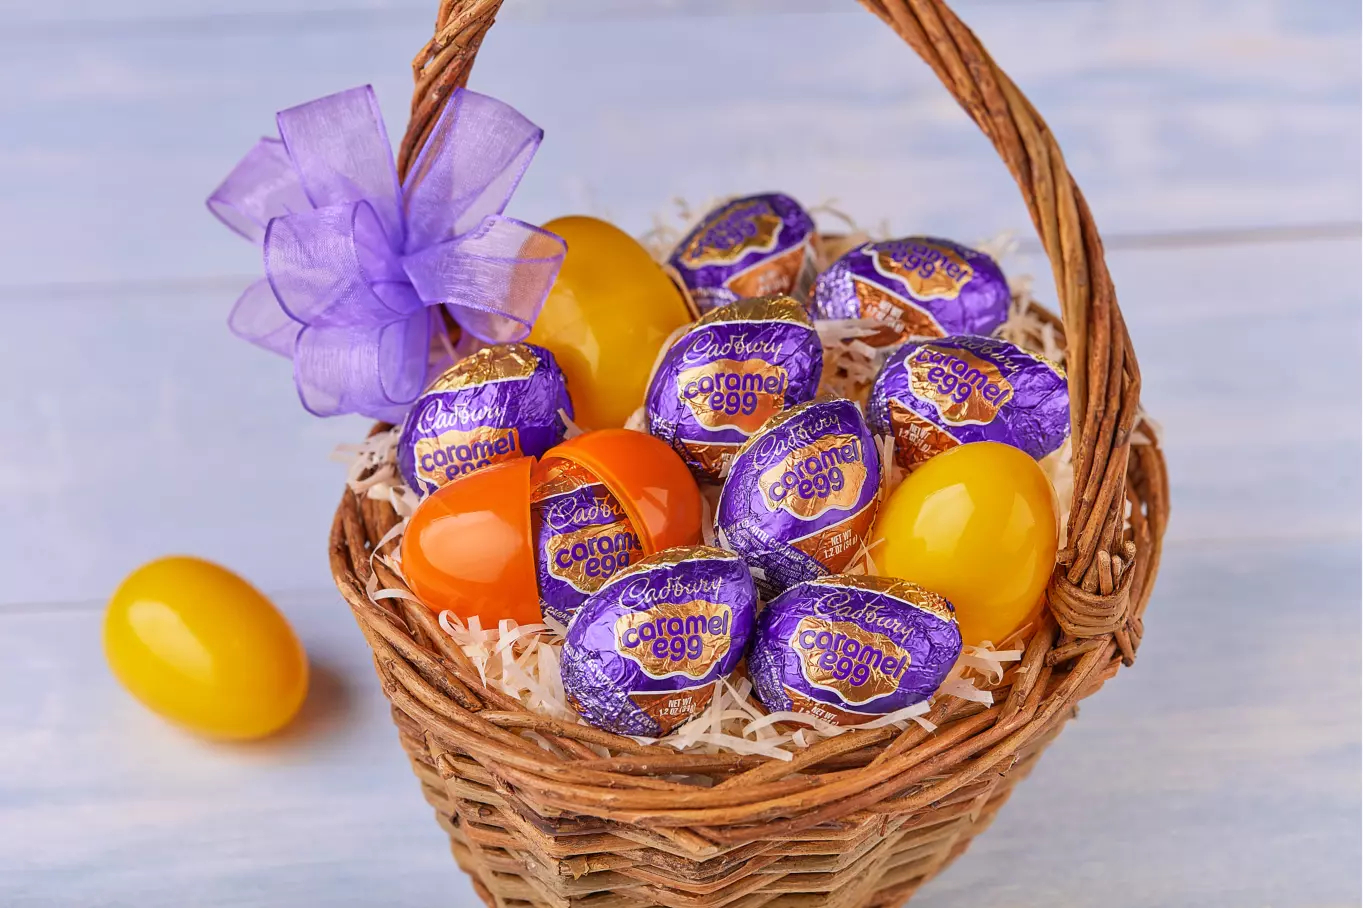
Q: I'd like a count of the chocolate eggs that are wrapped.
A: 9